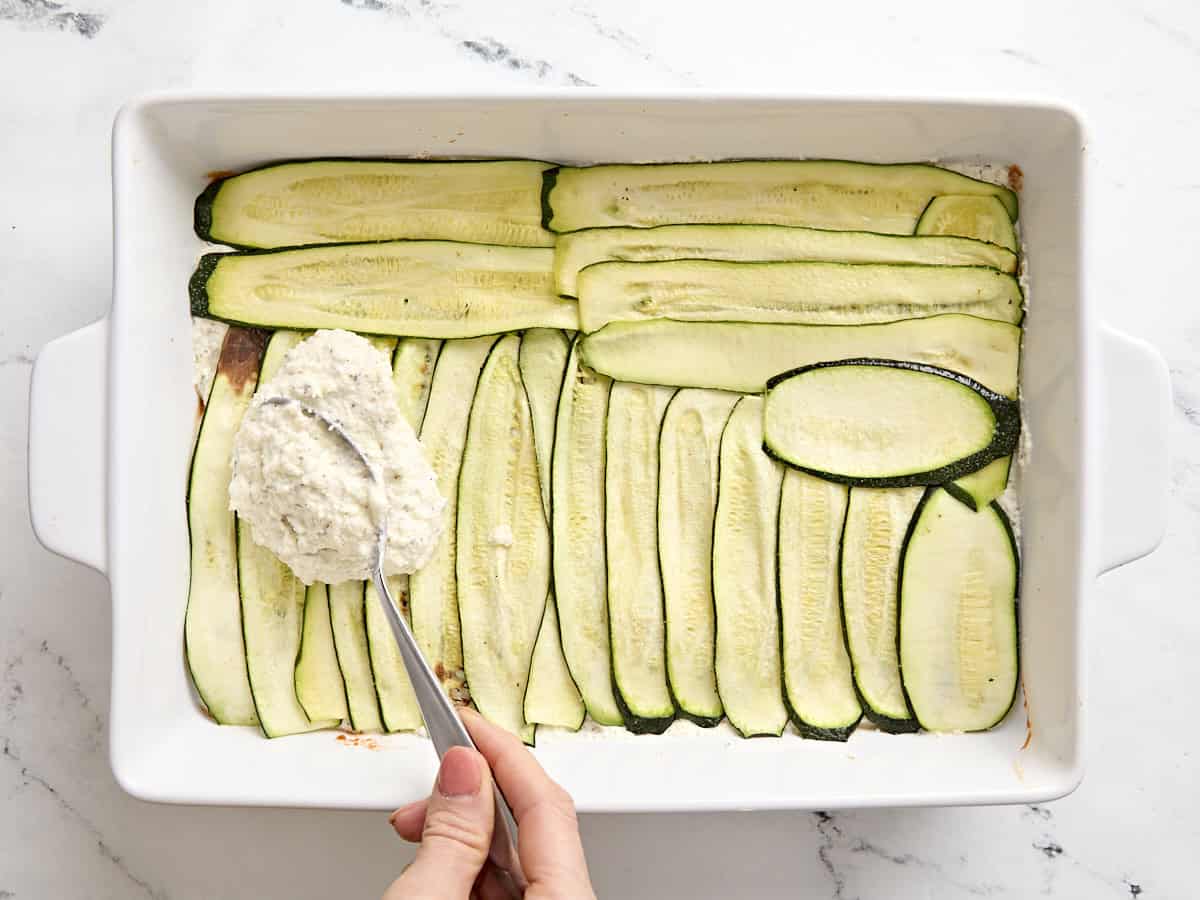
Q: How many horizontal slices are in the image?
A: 7